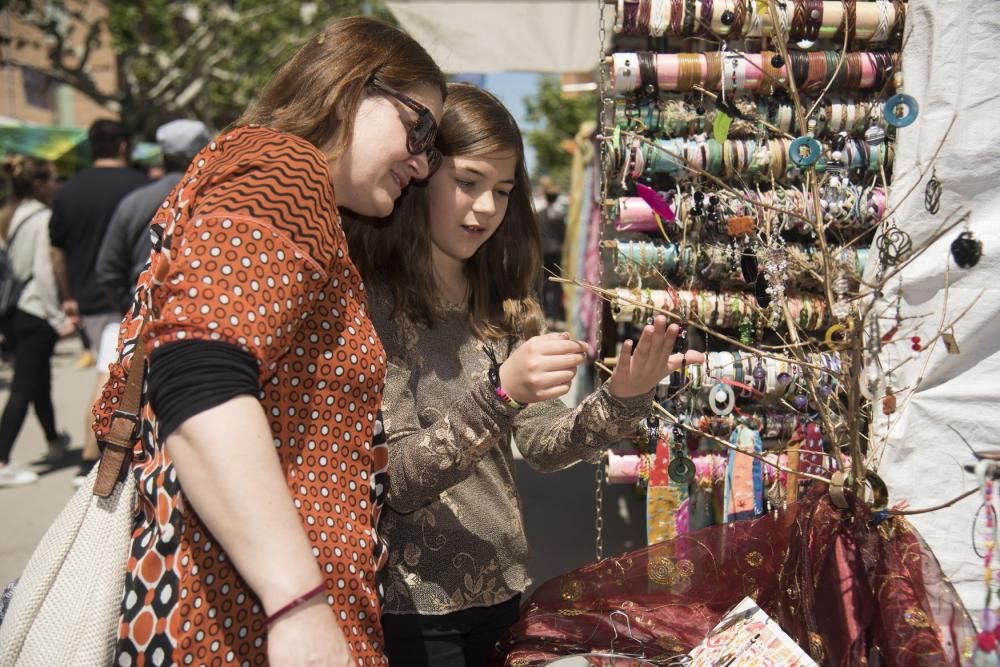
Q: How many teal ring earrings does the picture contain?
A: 2